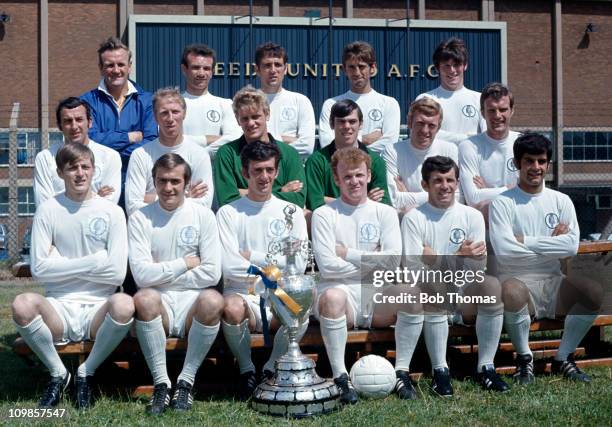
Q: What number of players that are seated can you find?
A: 6